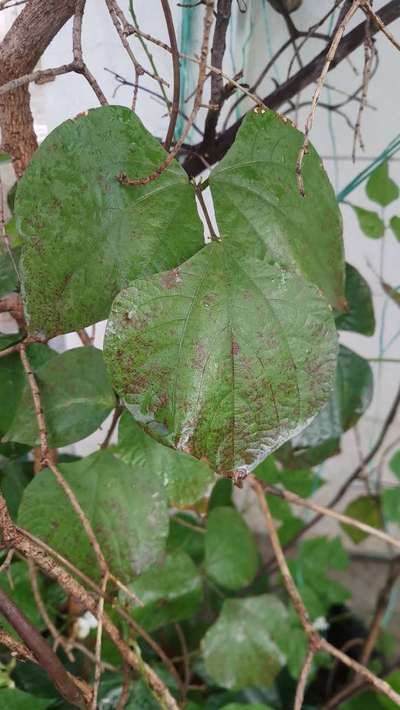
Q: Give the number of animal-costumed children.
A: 0